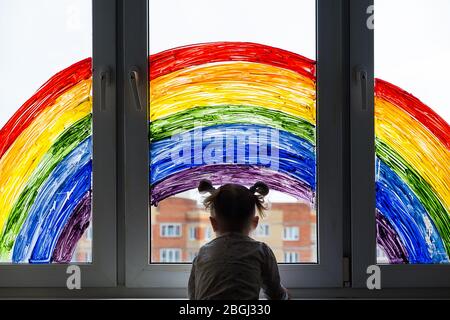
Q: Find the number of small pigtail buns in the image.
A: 2